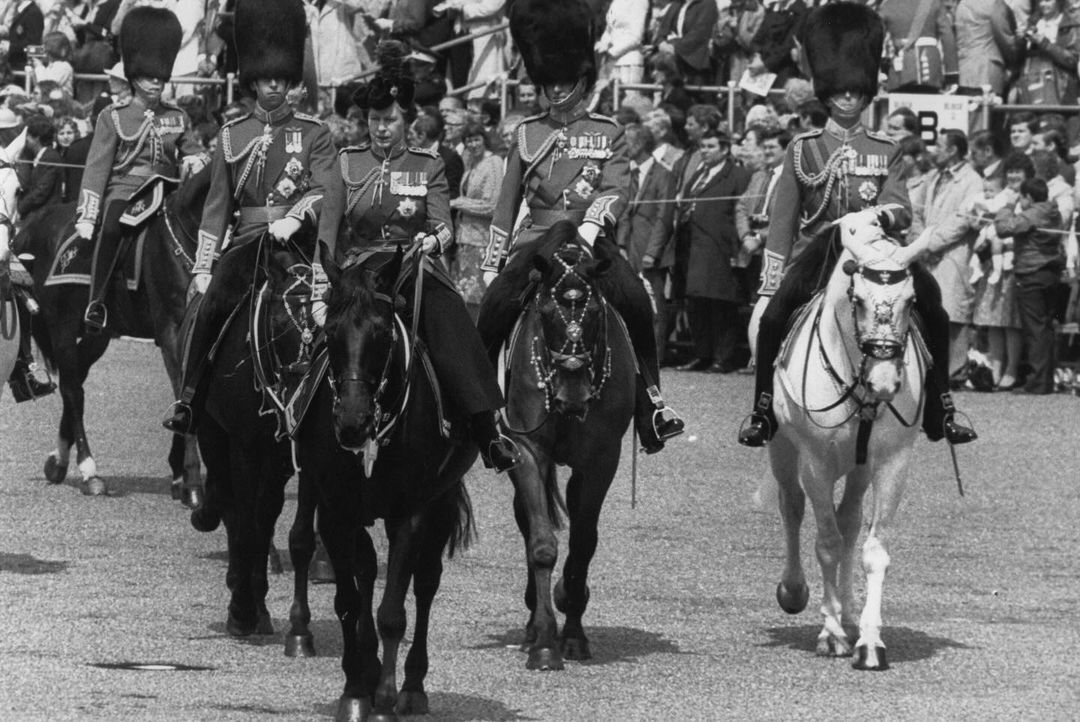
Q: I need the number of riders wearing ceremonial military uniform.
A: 5